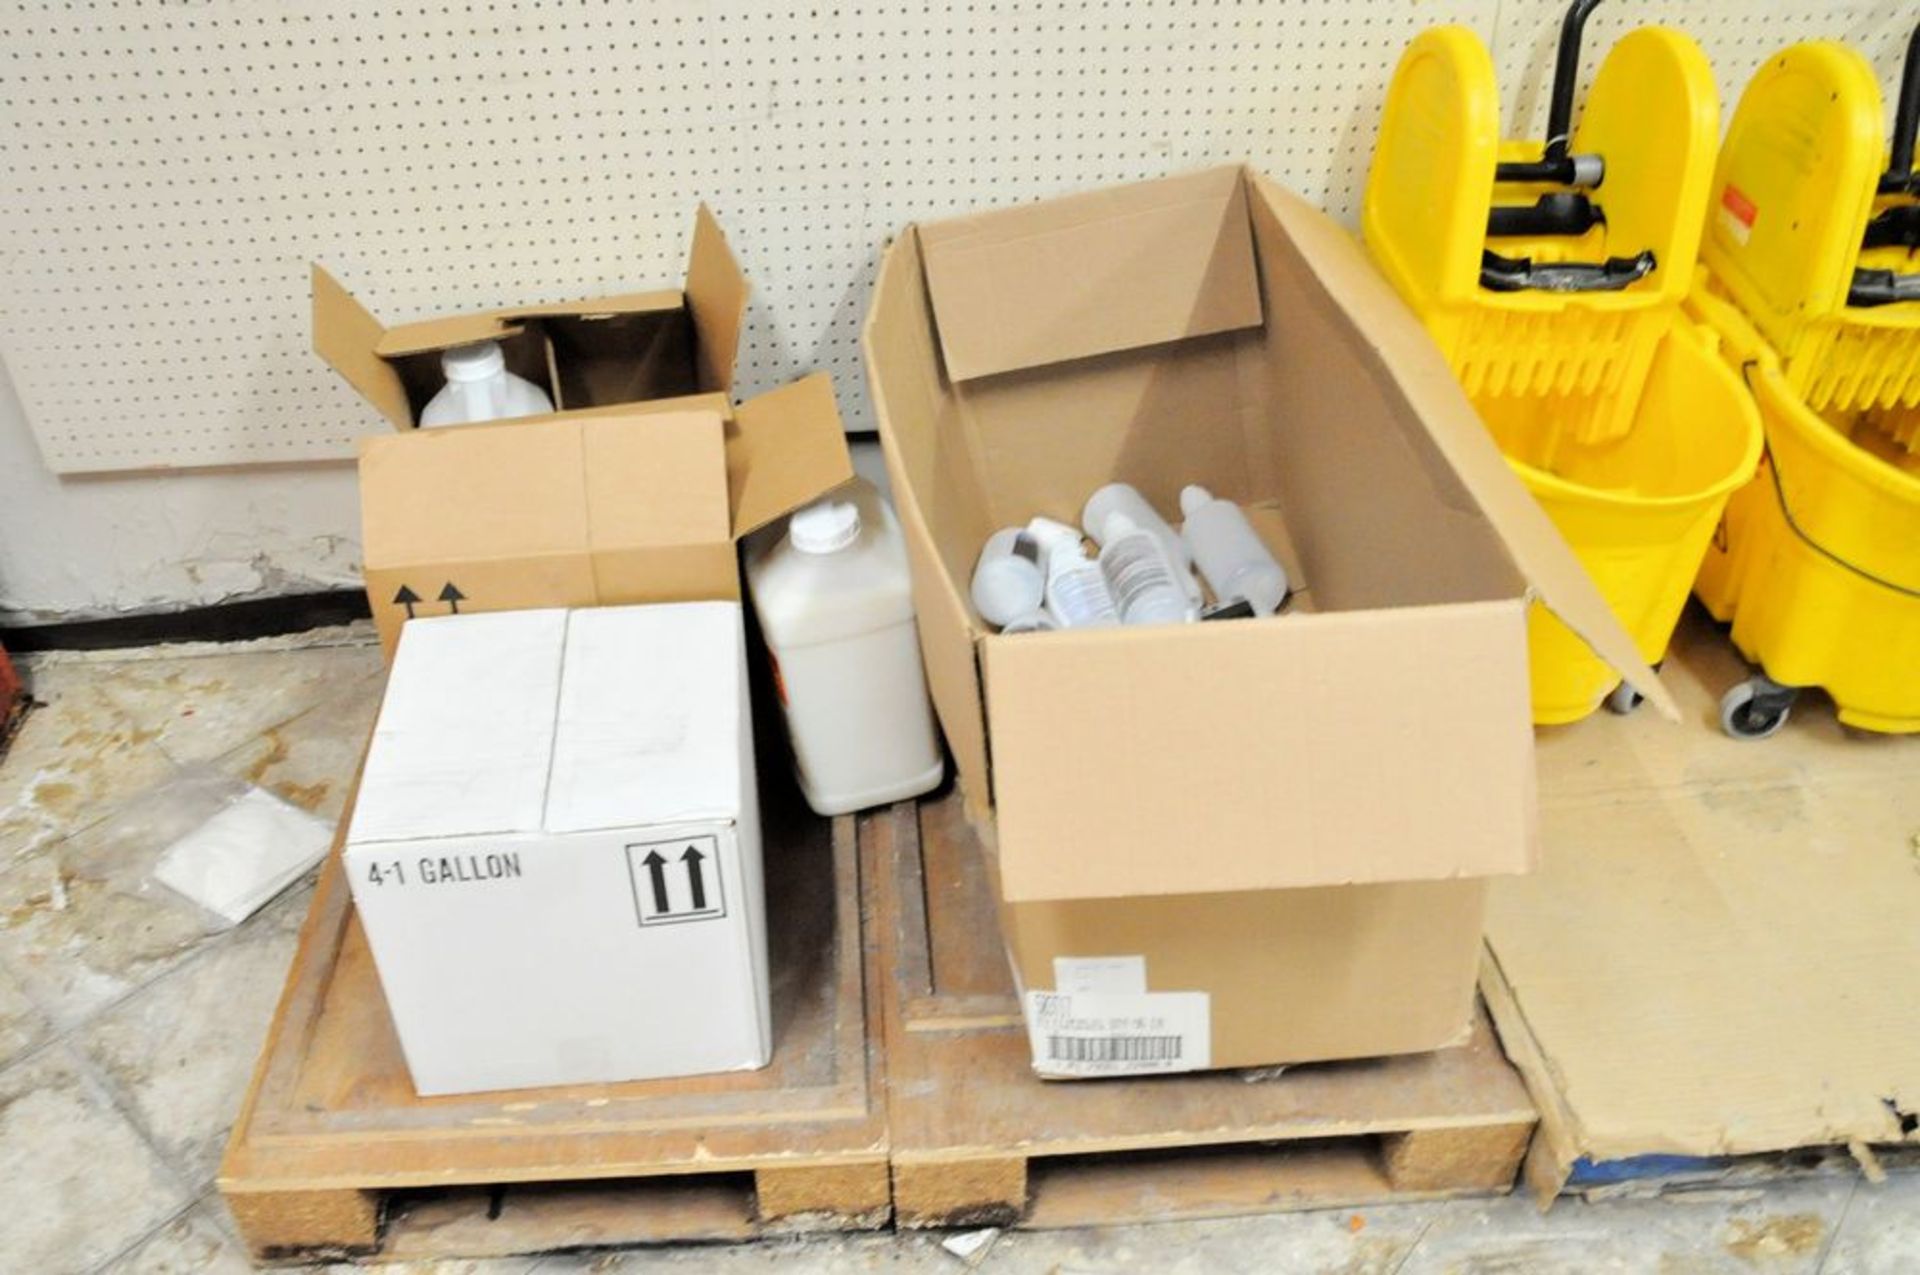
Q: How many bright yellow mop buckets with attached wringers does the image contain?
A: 2